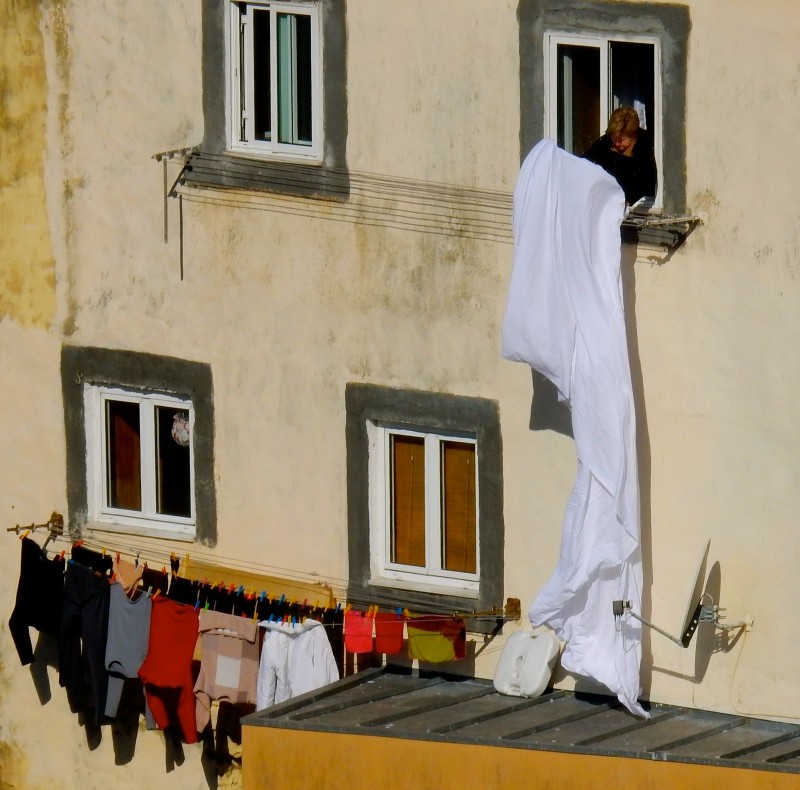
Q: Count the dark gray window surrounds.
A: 4